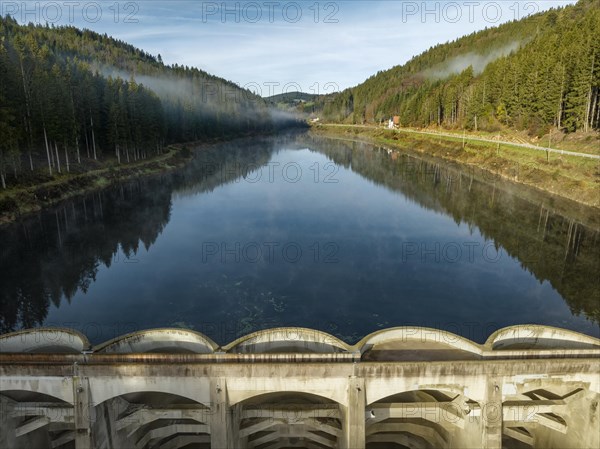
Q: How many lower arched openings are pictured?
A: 5